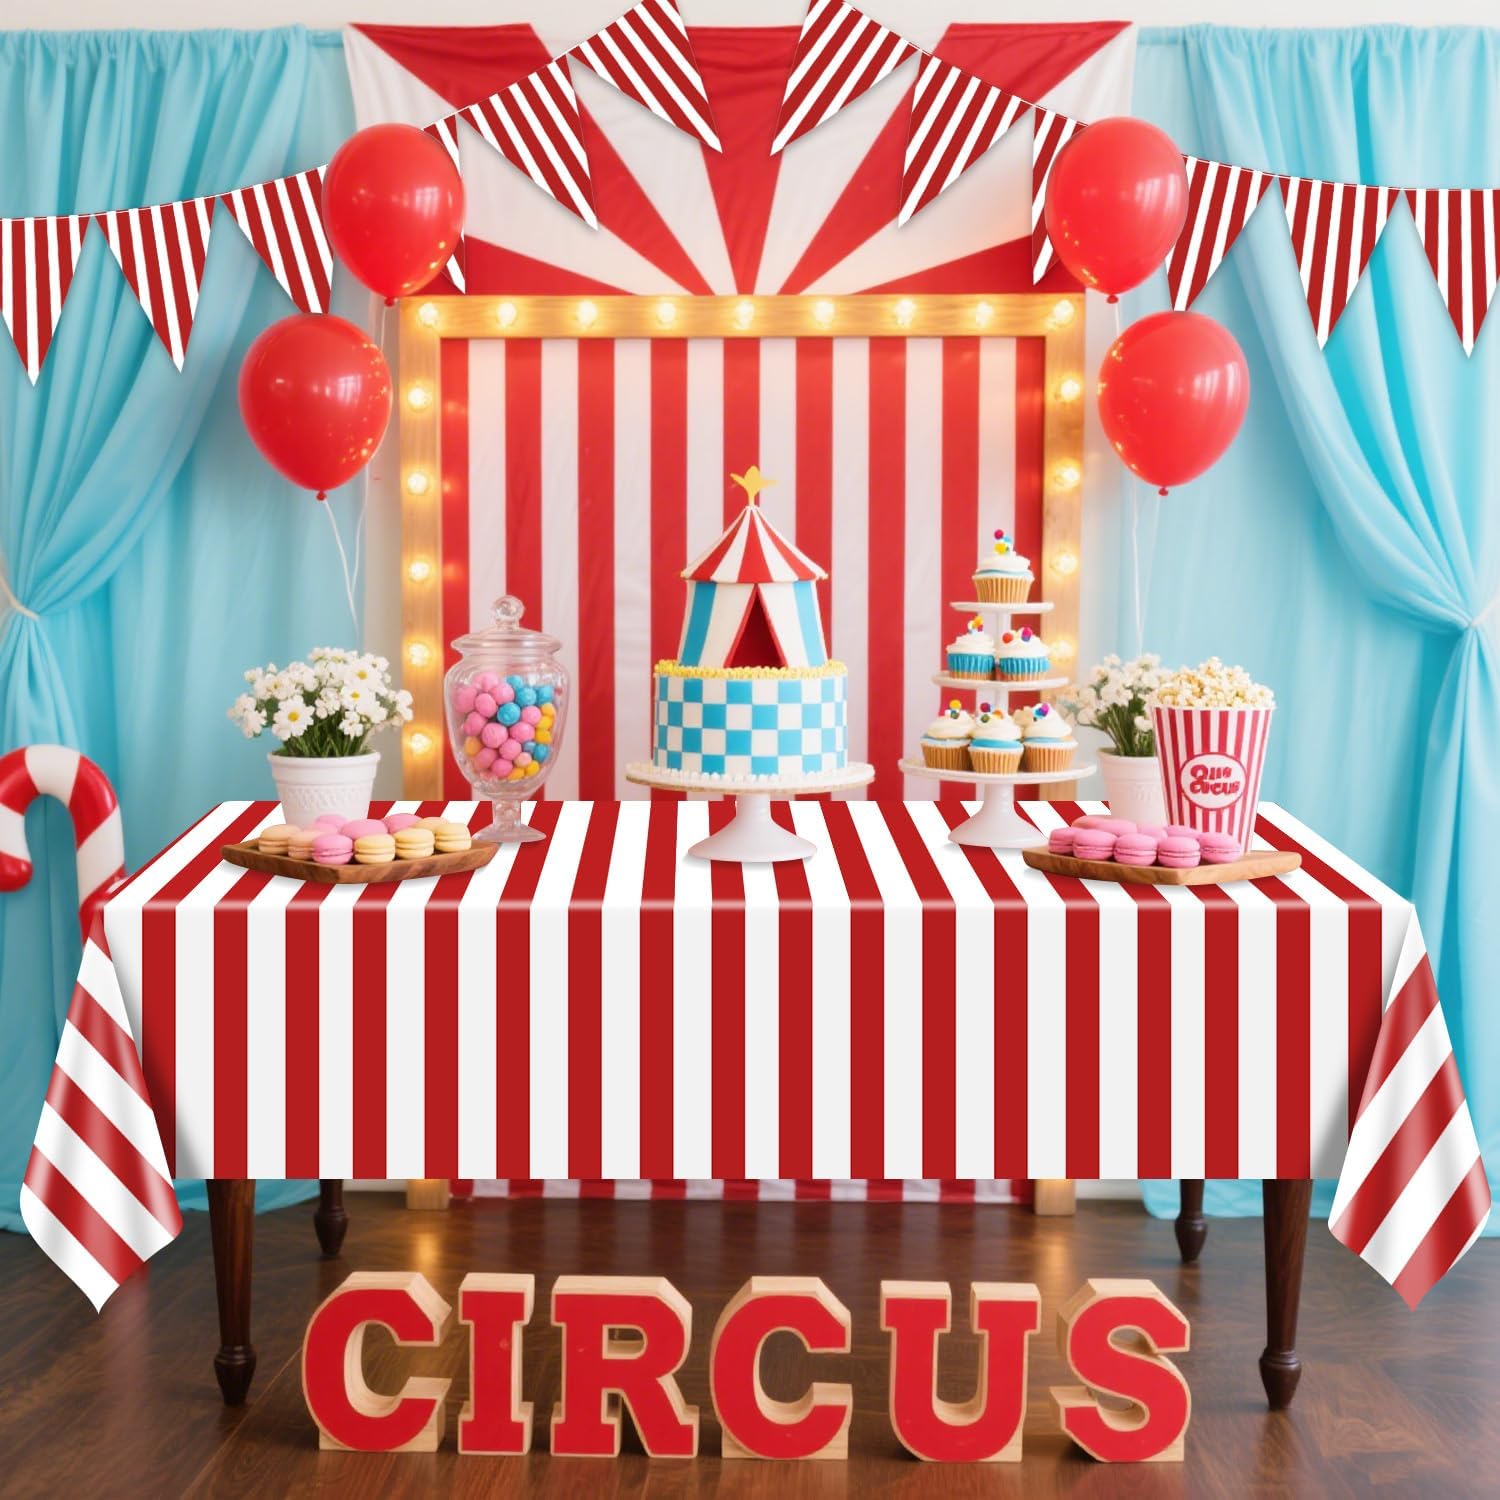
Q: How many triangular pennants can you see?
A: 12